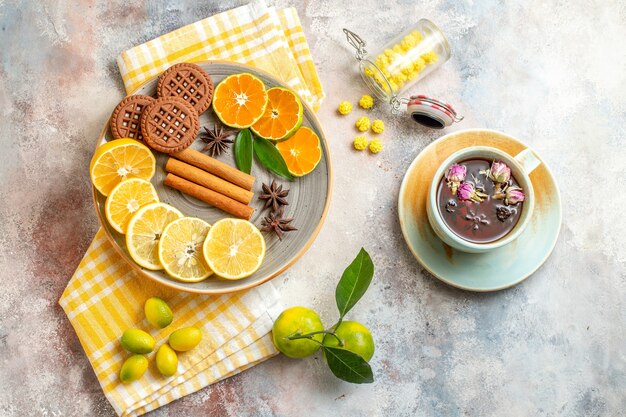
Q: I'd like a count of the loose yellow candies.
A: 6